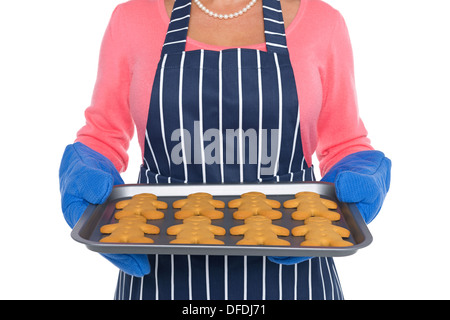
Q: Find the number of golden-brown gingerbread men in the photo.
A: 8